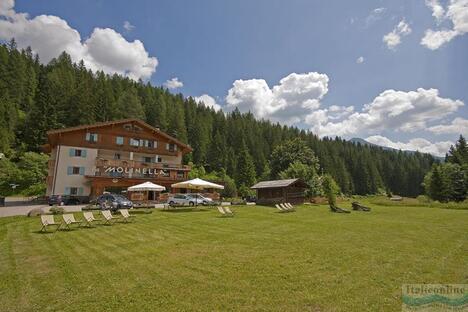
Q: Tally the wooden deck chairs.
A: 11